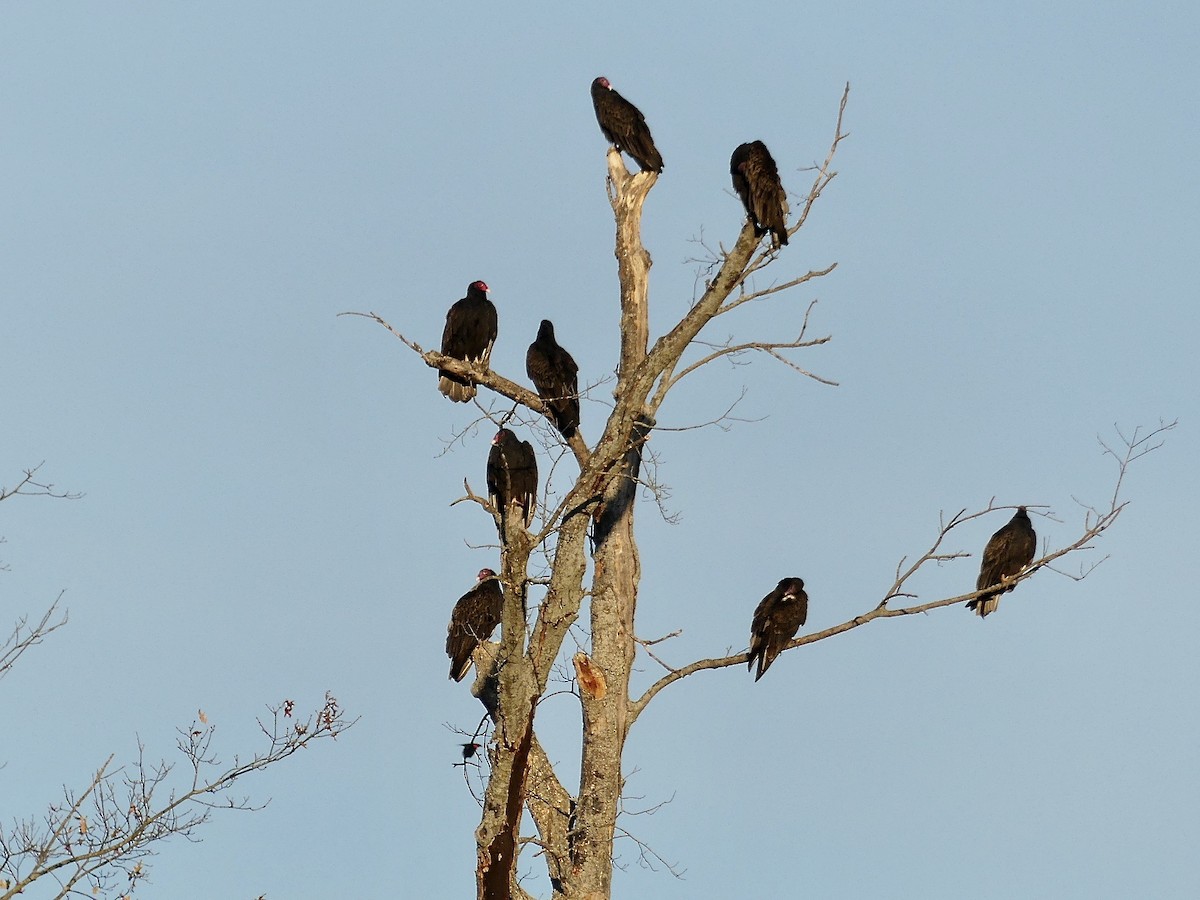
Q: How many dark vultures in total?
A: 8